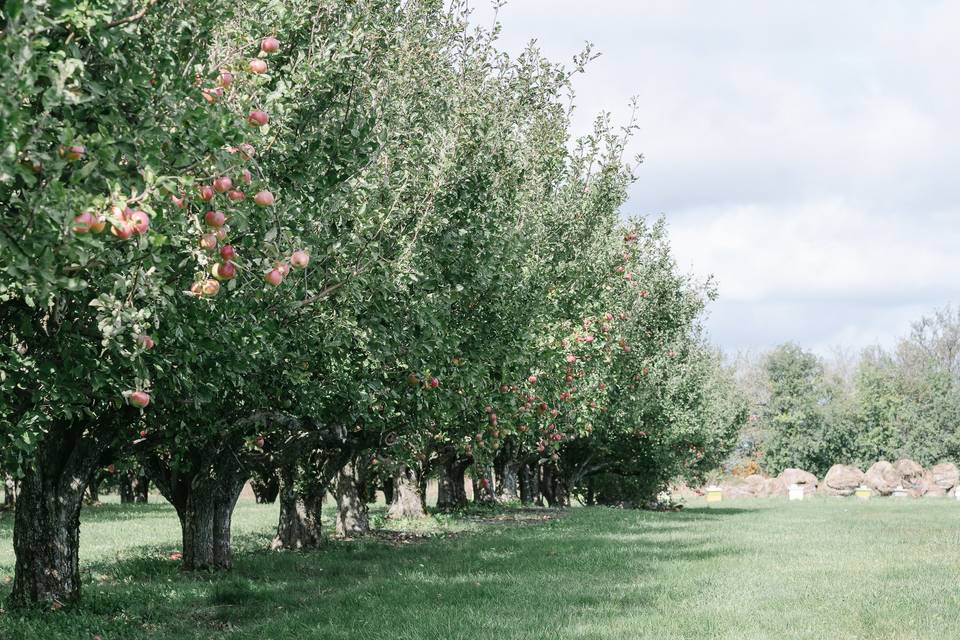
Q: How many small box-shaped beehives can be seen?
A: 5